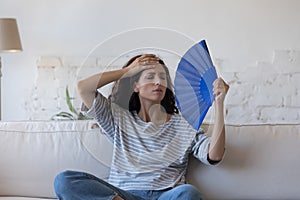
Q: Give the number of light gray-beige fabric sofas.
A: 1